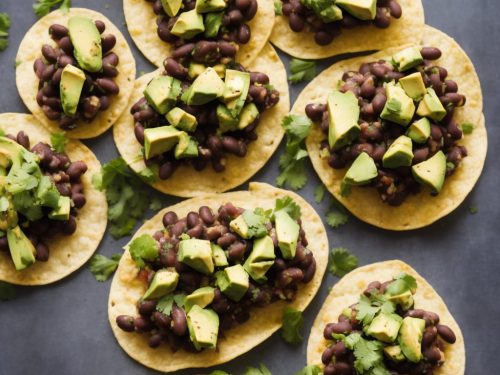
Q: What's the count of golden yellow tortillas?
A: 8